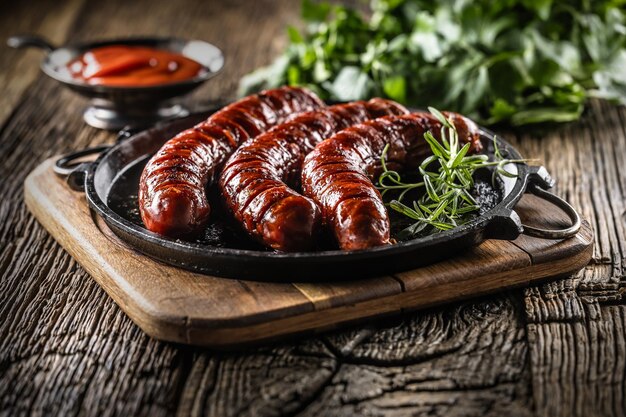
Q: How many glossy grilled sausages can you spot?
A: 3